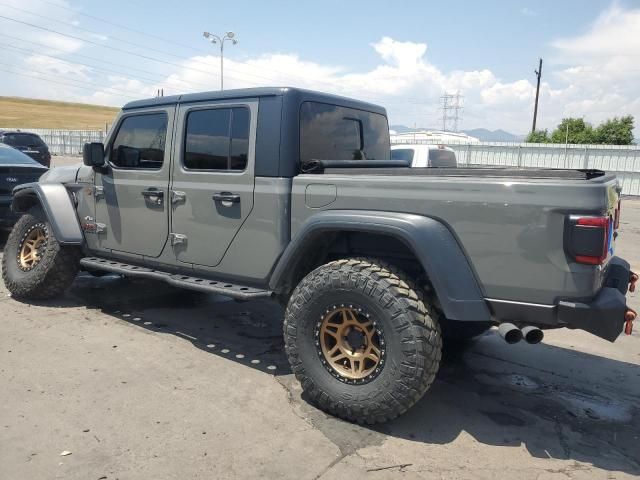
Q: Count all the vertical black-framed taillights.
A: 1